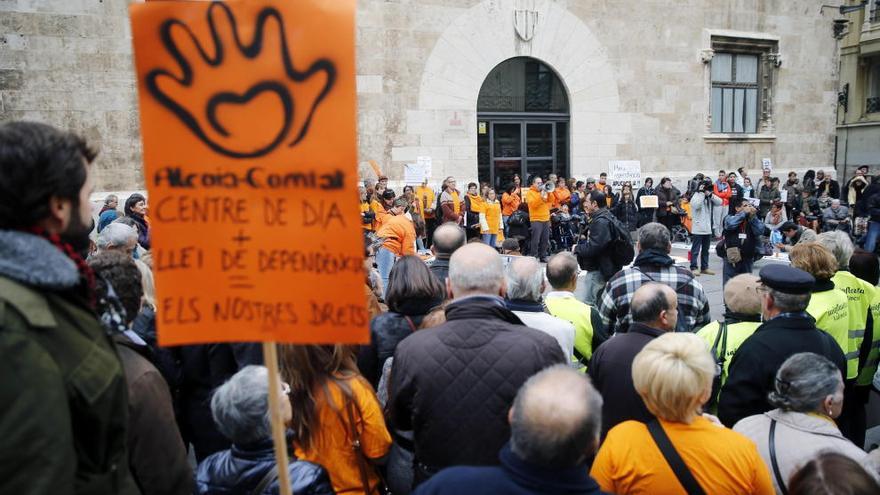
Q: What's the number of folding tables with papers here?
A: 0